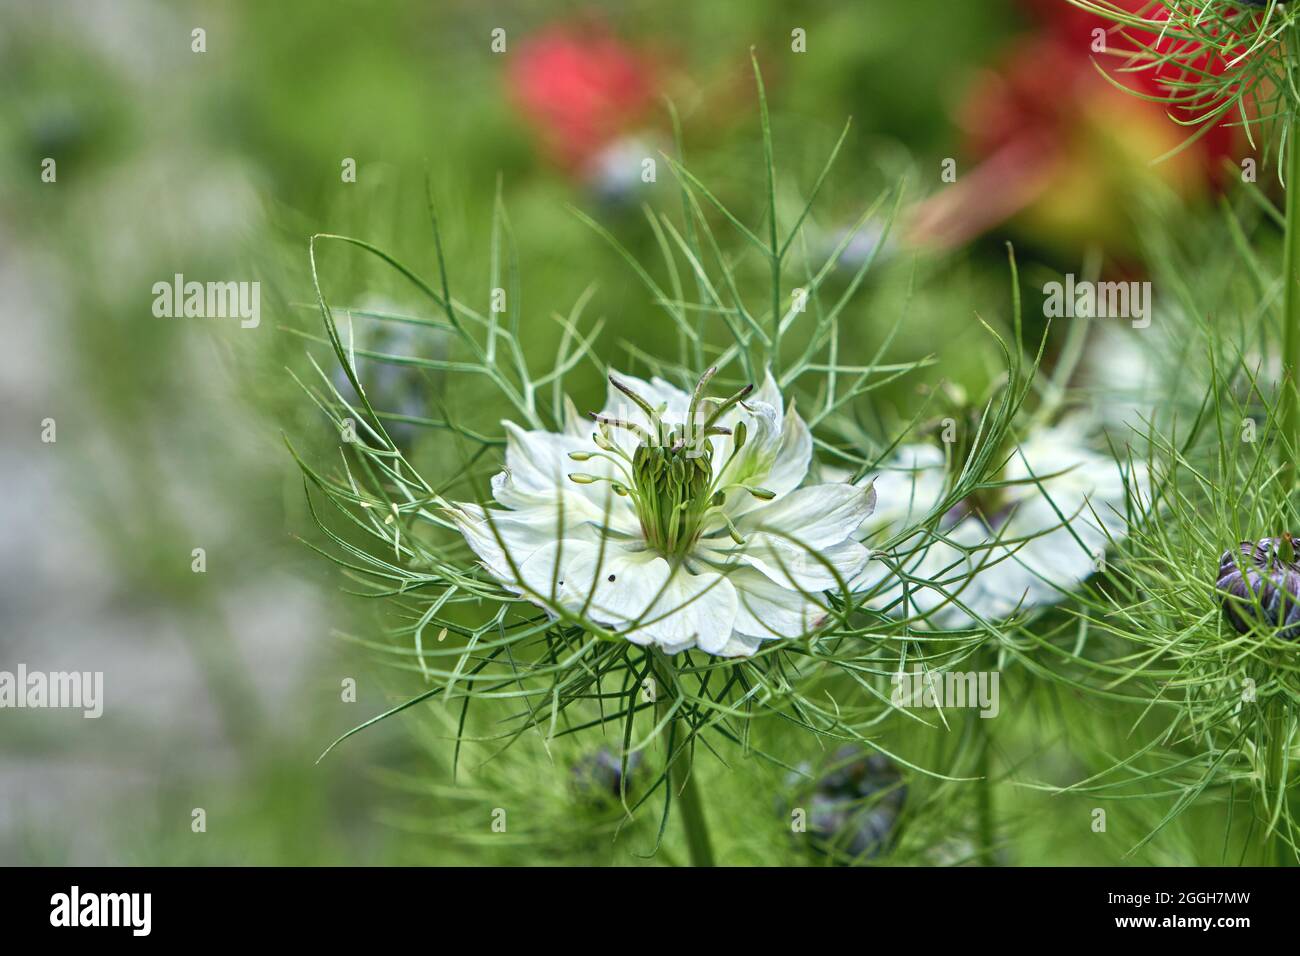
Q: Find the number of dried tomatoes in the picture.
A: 0